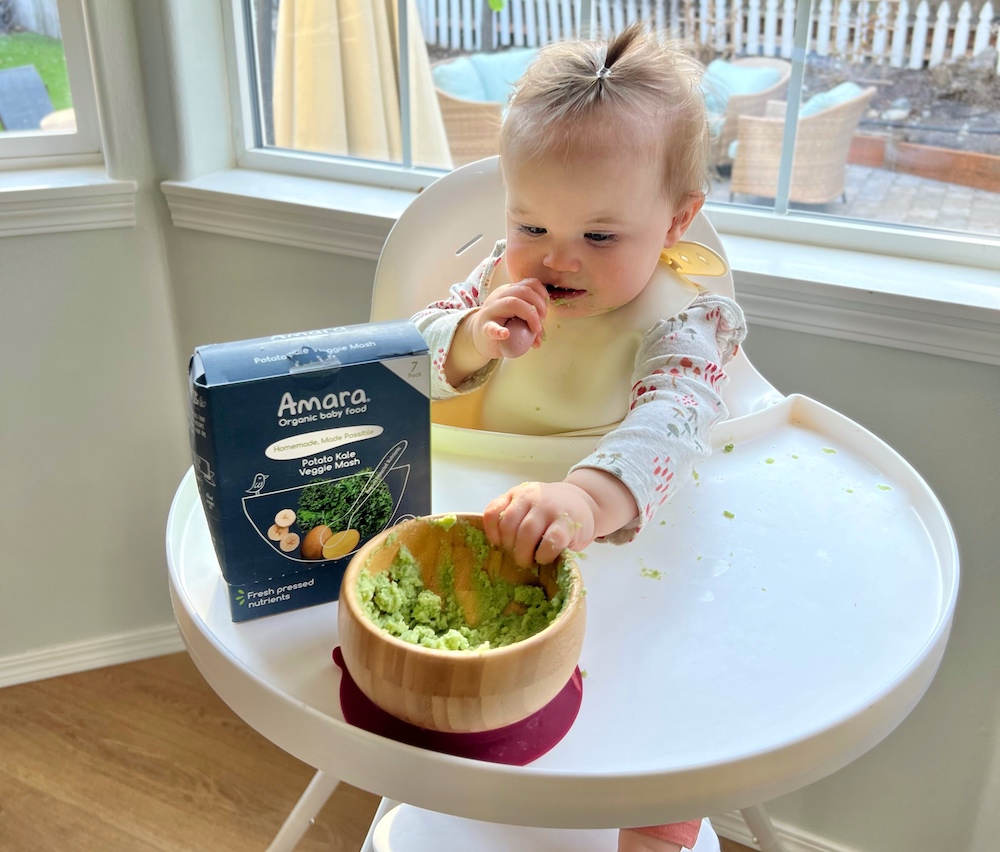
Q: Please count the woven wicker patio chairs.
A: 3